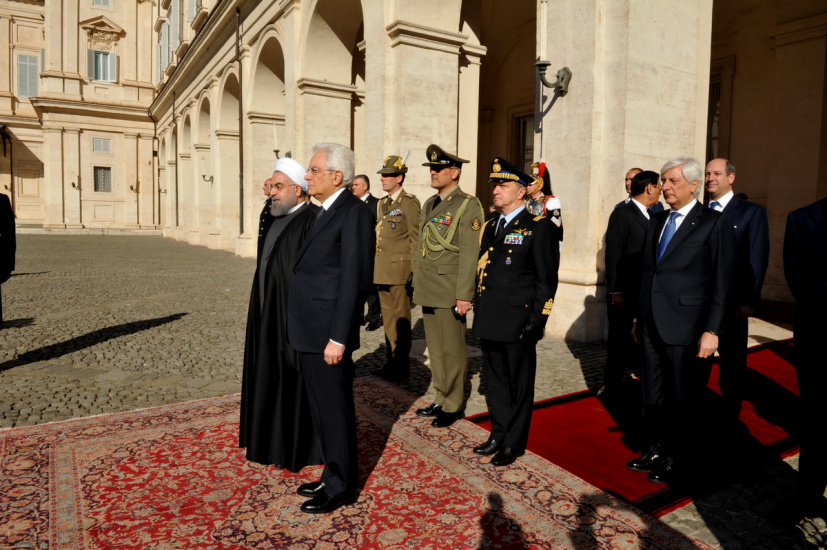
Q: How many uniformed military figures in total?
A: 4